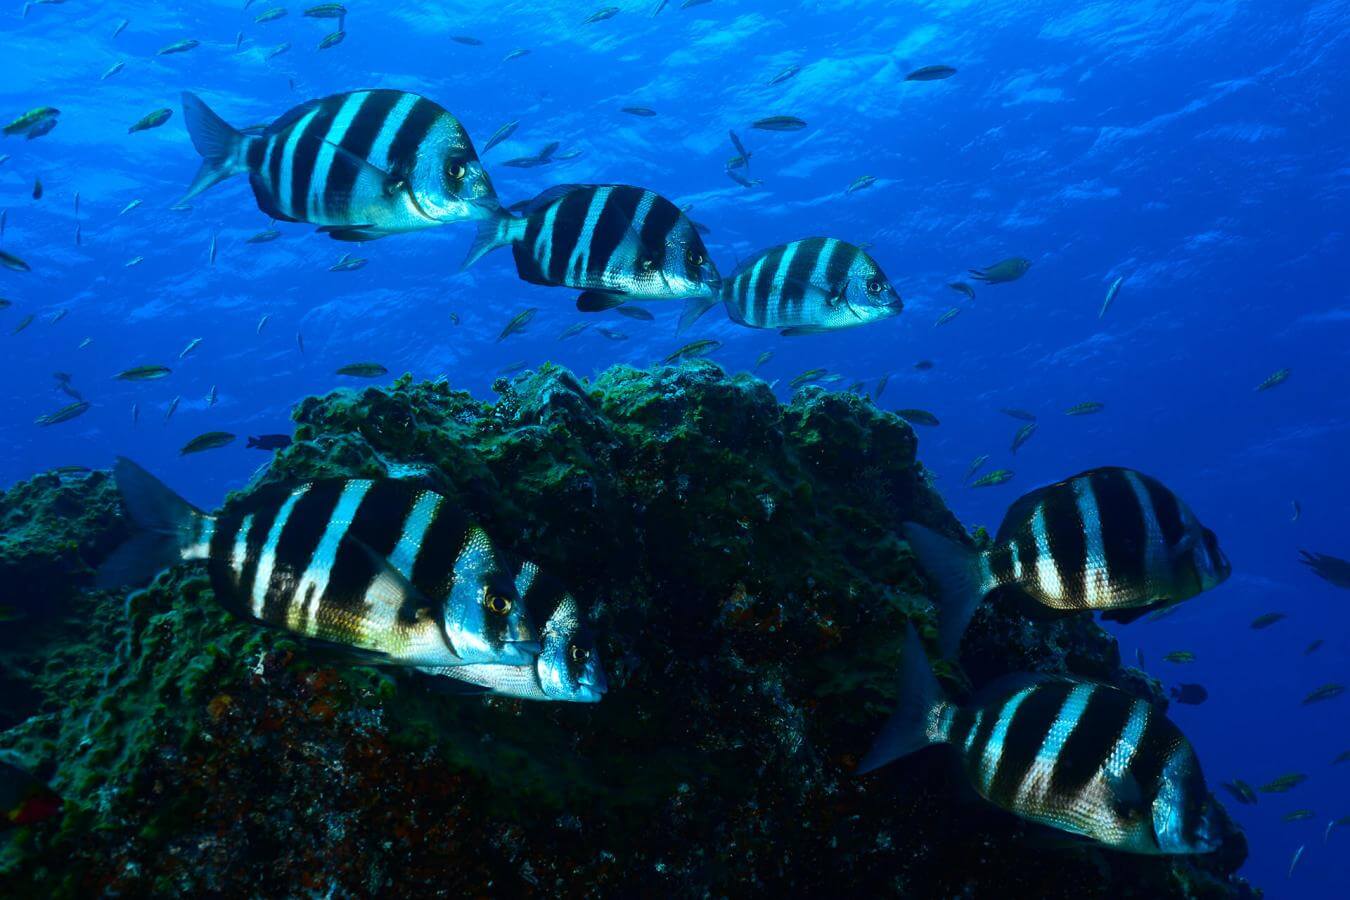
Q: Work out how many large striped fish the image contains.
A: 7